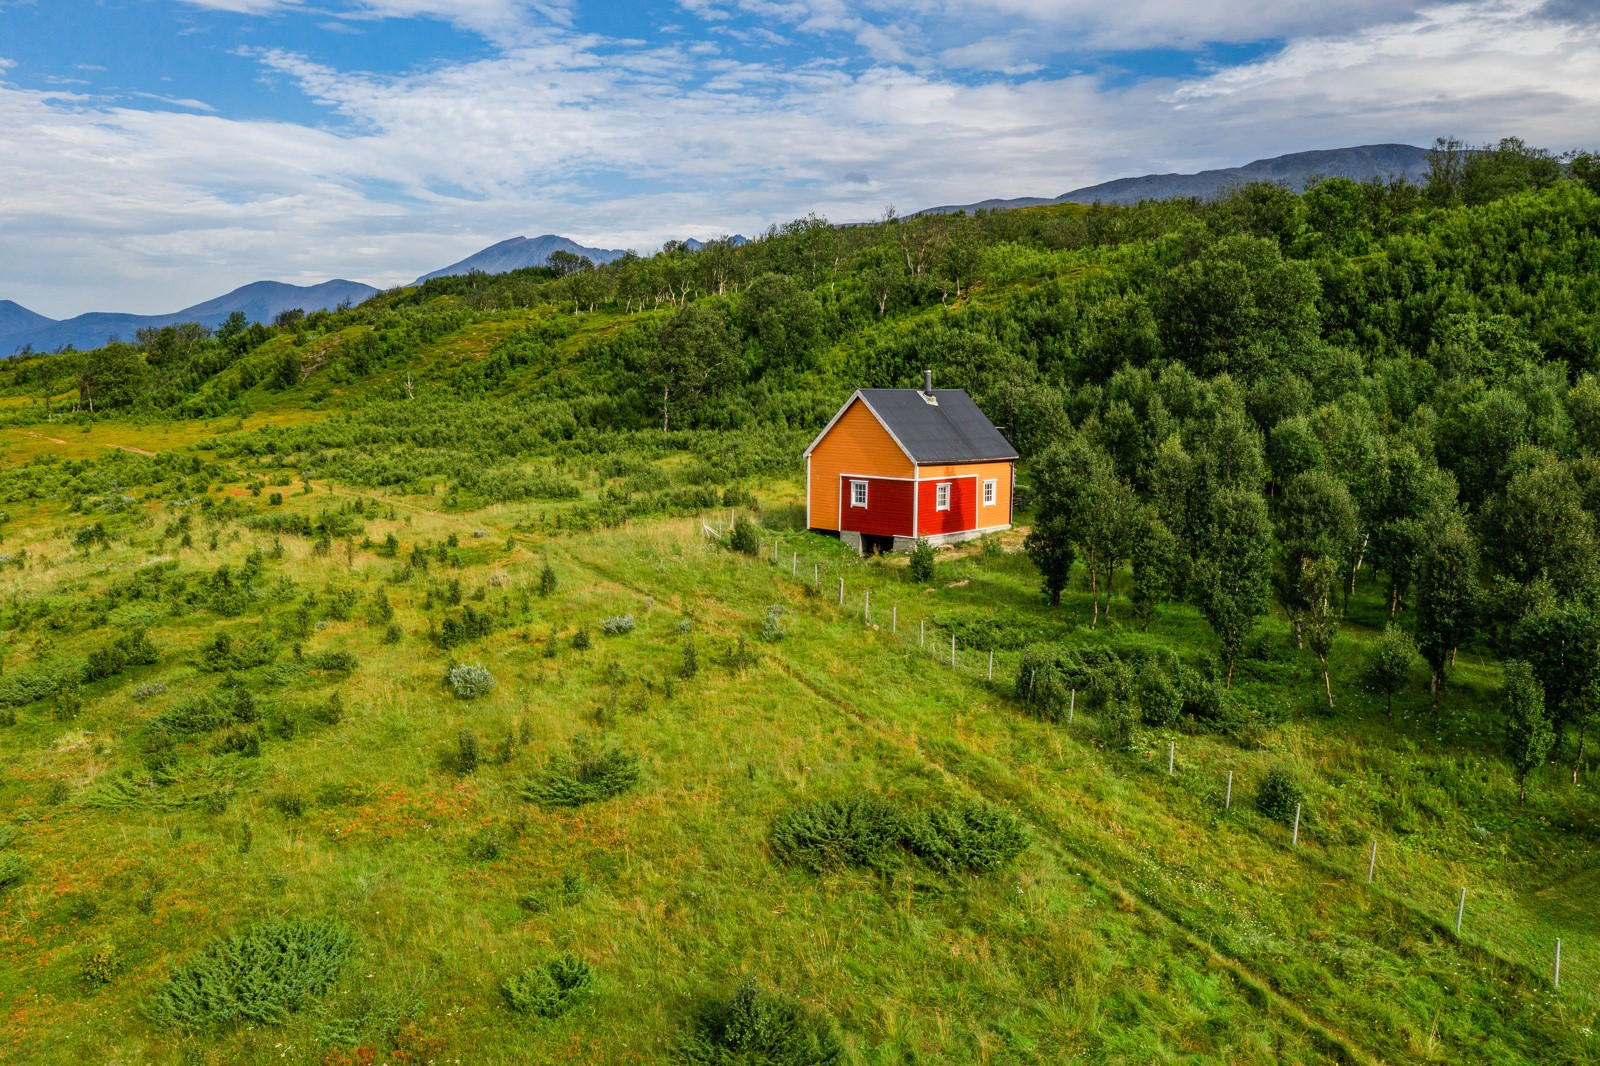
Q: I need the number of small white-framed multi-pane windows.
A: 3